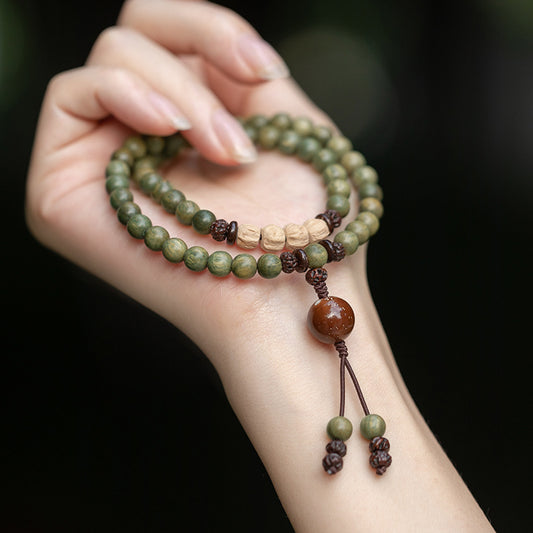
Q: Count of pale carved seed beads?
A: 4